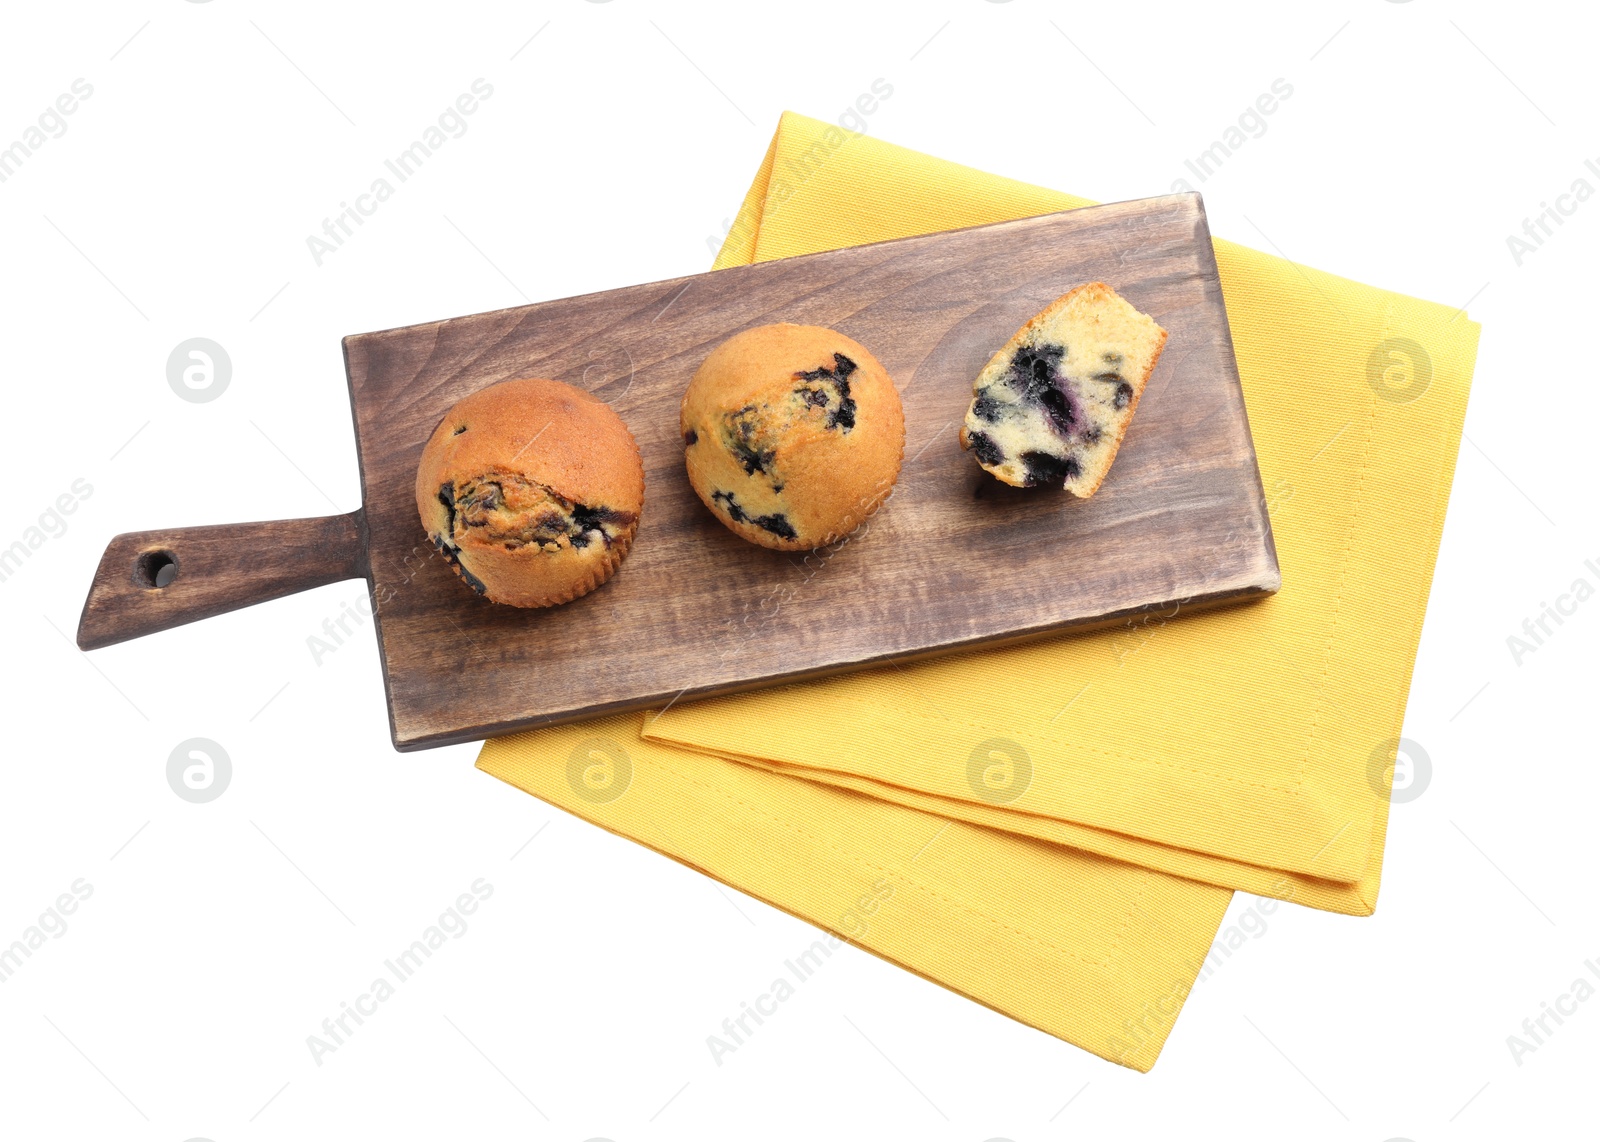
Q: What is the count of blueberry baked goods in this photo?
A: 3